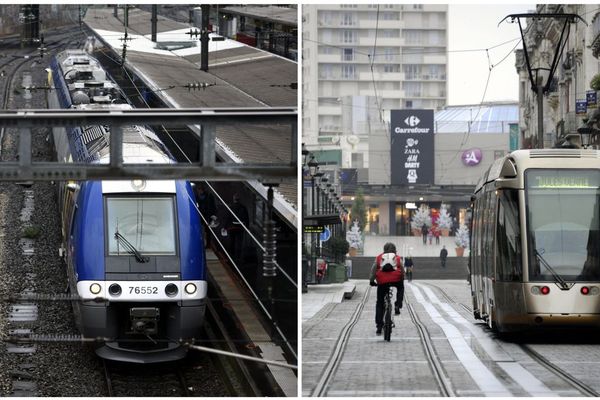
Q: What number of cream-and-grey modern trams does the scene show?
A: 1